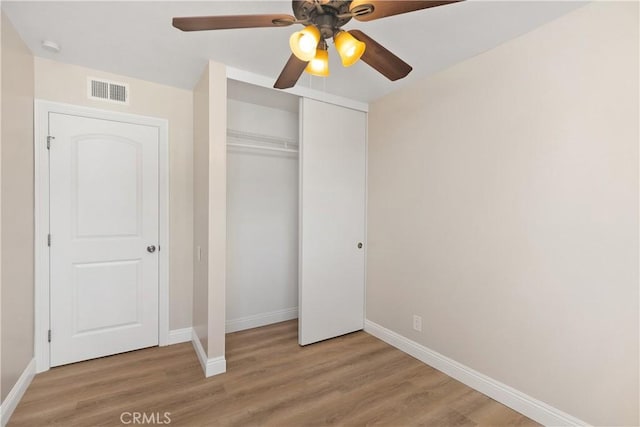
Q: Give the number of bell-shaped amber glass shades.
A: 3